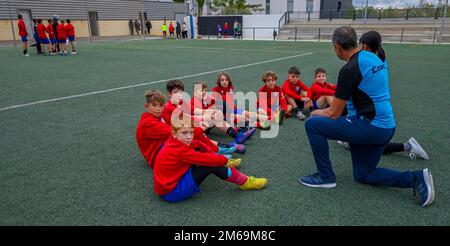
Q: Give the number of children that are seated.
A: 8